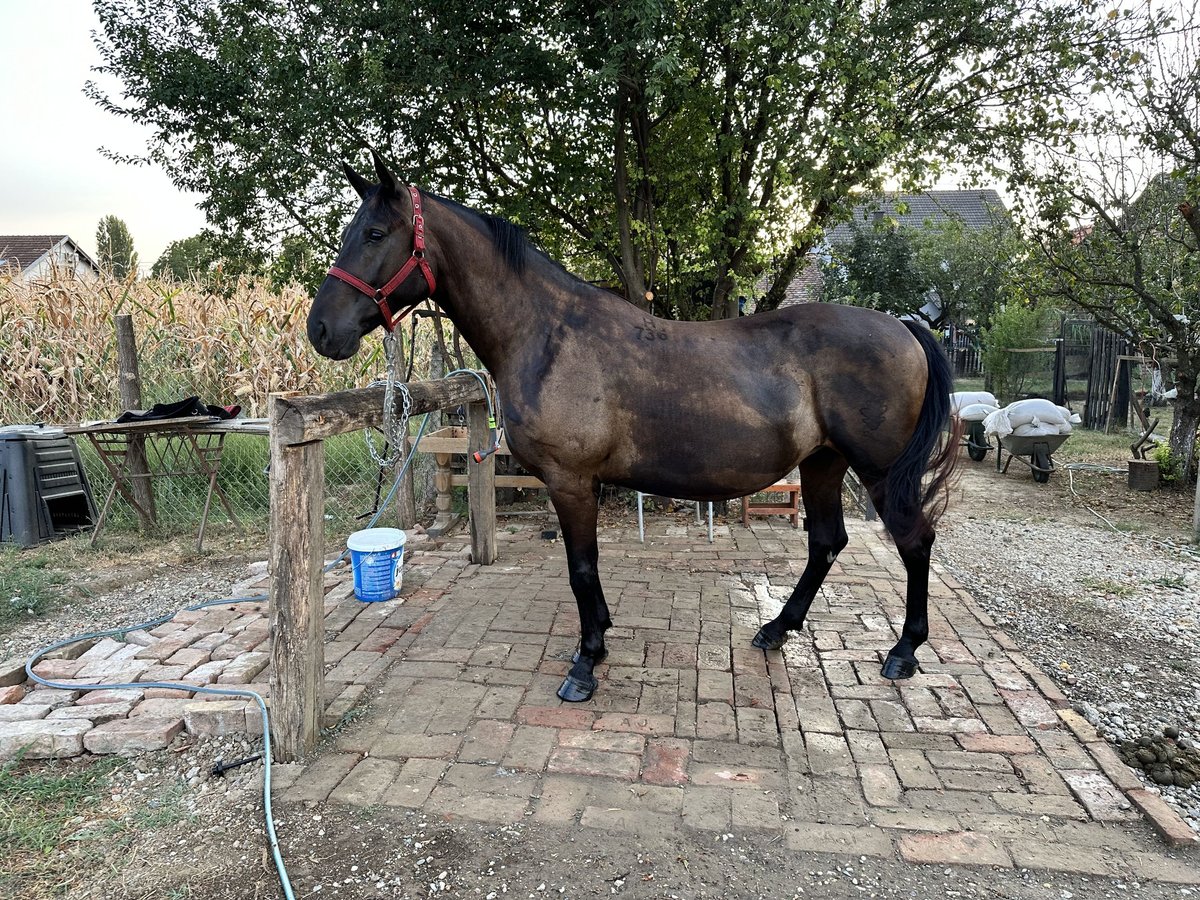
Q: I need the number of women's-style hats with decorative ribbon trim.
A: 0